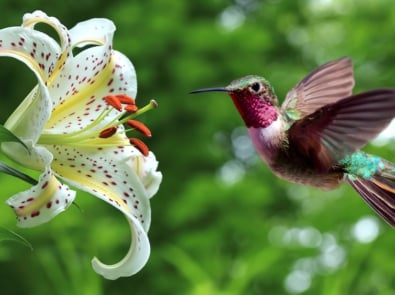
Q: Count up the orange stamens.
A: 6